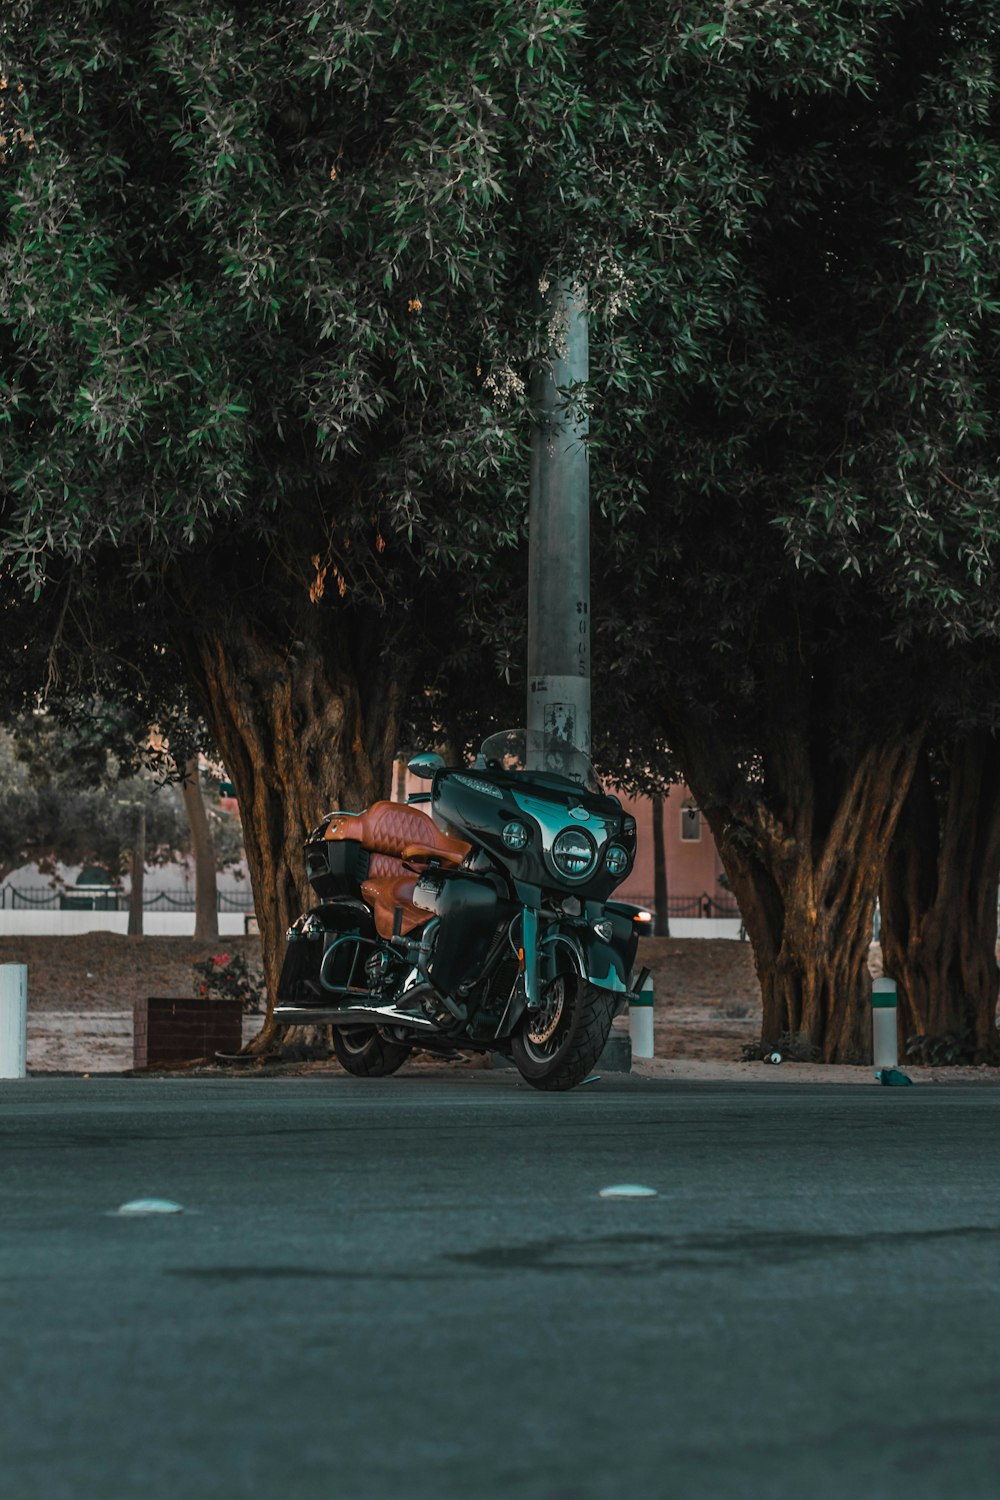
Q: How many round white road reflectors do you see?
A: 2